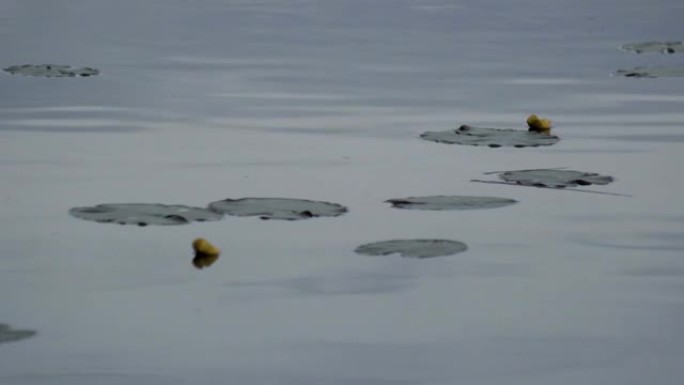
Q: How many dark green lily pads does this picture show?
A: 10